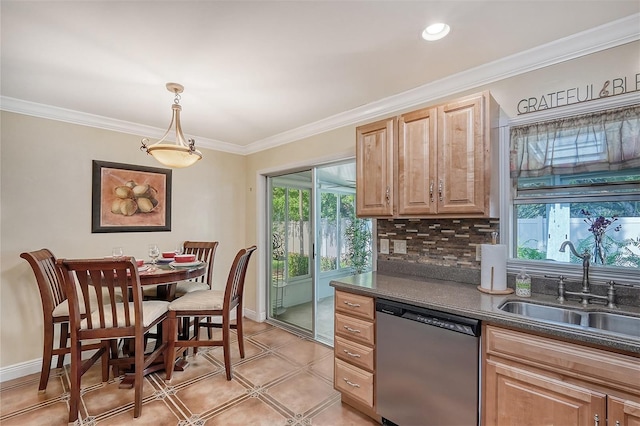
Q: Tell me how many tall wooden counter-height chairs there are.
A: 4